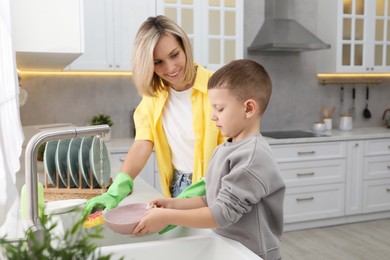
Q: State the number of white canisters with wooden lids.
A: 2